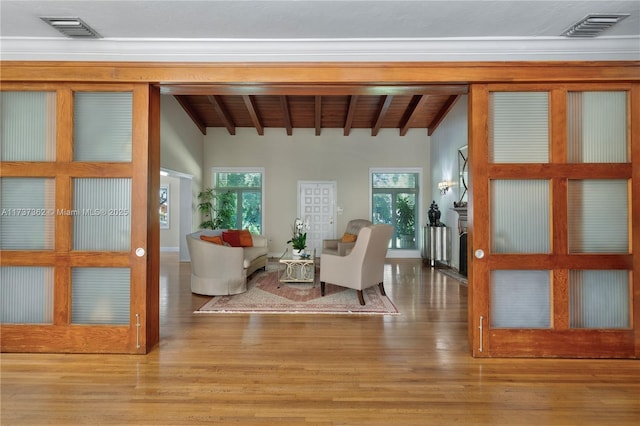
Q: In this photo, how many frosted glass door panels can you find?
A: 12